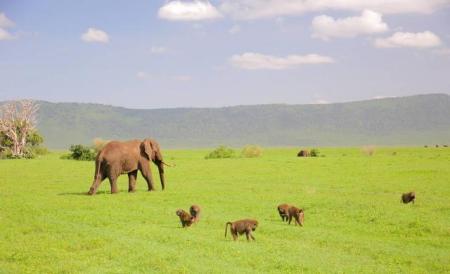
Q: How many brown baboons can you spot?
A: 6